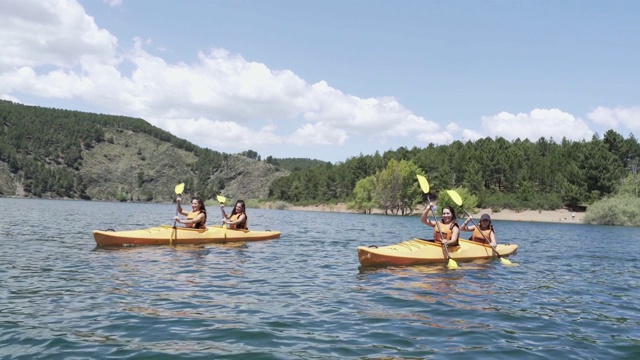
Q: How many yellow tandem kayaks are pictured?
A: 2